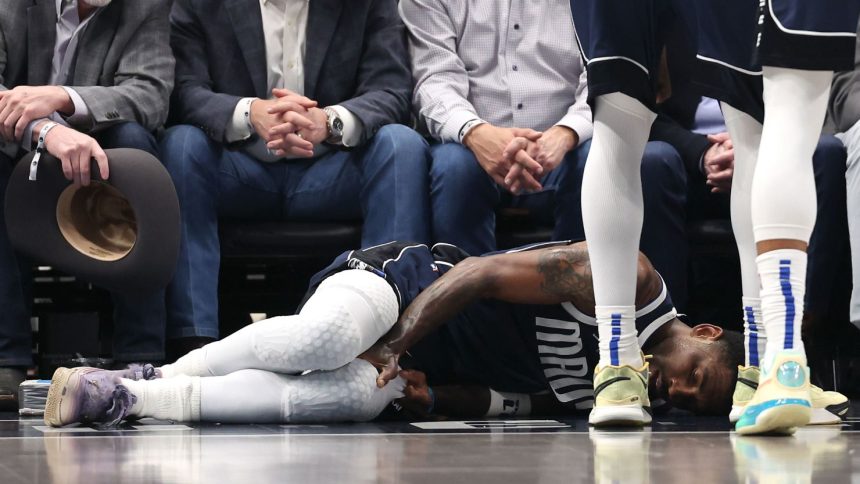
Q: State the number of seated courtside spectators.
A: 5